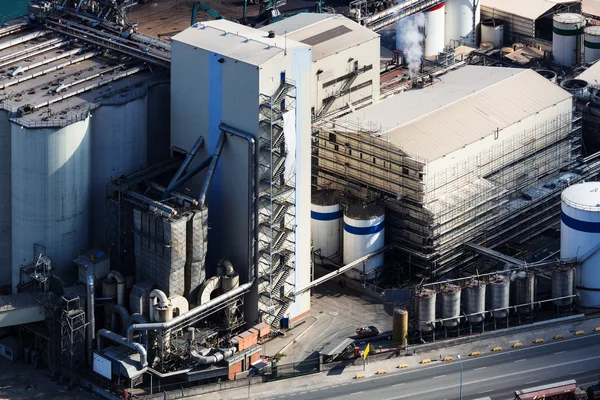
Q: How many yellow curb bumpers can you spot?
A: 12